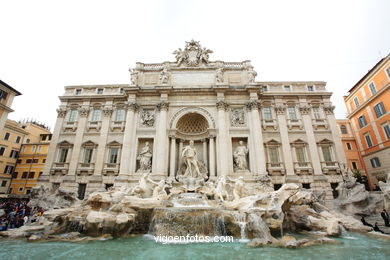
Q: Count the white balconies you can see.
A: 12